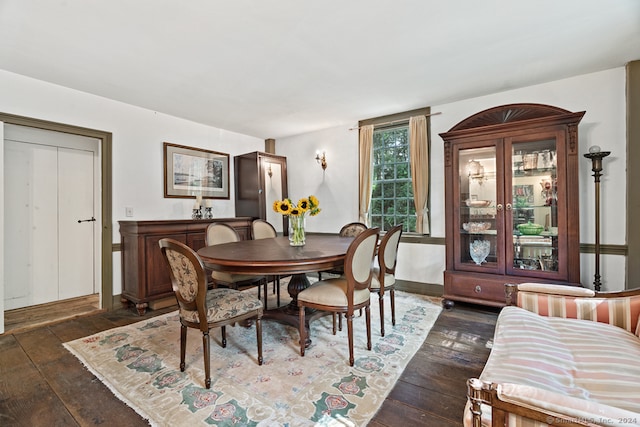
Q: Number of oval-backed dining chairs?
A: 6